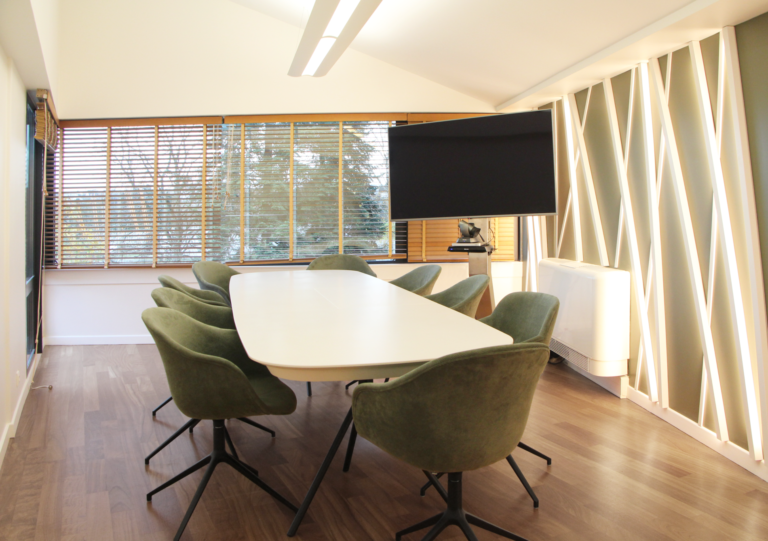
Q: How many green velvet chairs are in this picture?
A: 9